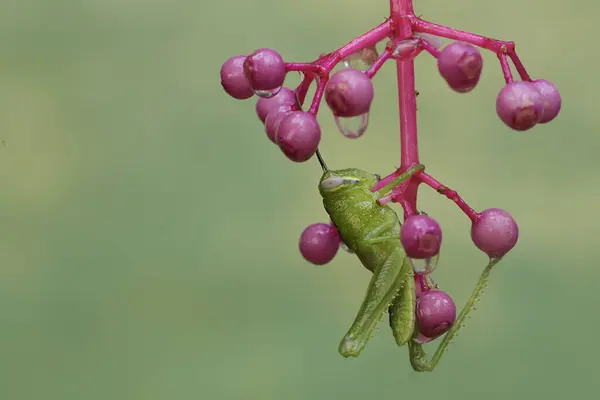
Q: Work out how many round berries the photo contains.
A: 13